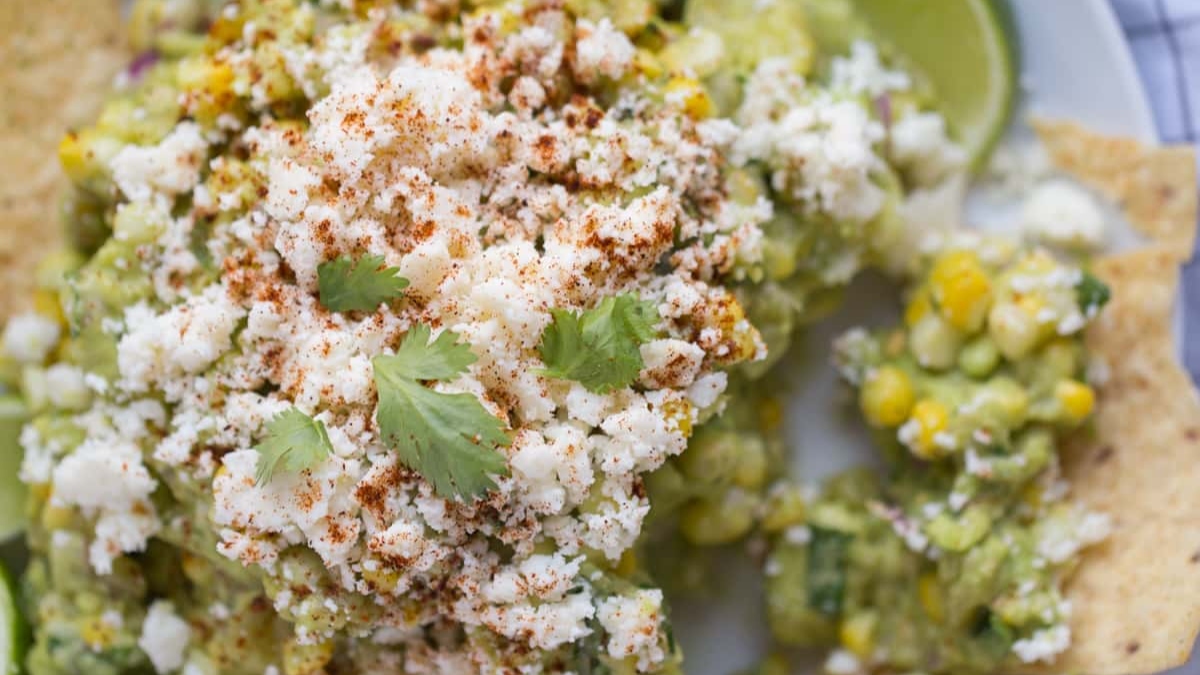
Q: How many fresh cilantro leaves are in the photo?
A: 4